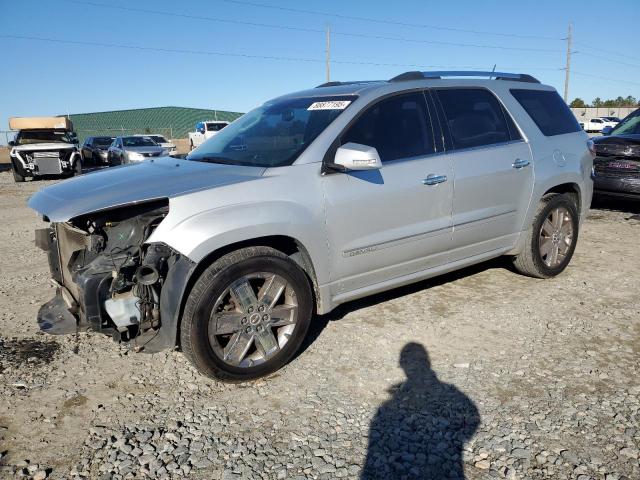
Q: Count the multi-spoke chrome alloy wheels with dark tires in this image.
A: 2